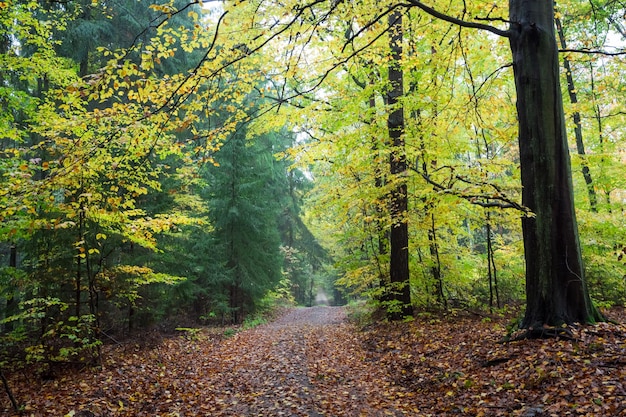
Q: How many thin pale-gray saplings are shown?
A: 0